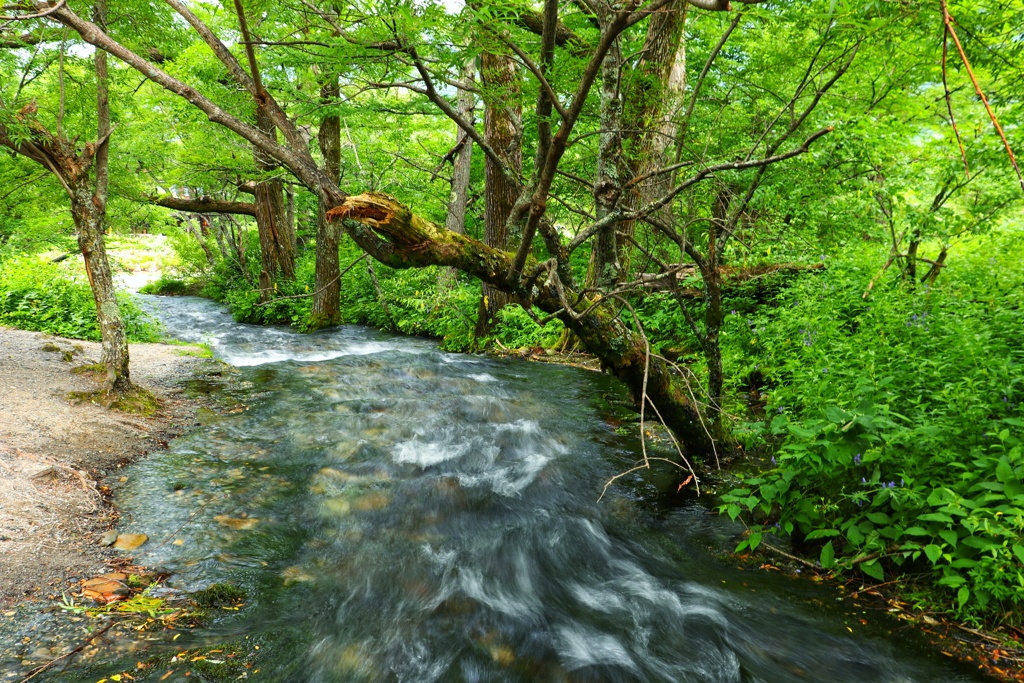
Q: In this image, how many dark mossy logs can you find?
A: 1